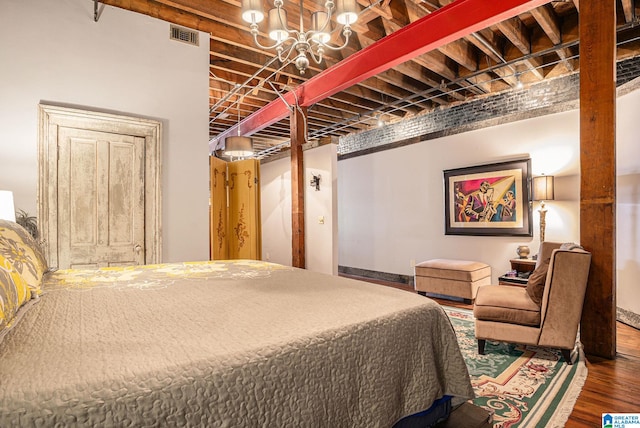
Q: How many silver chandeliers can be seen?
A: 1